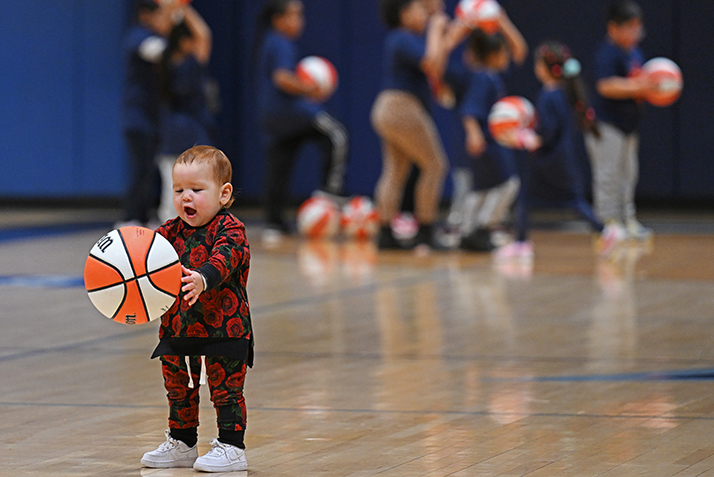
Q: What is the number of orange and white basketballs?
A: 8